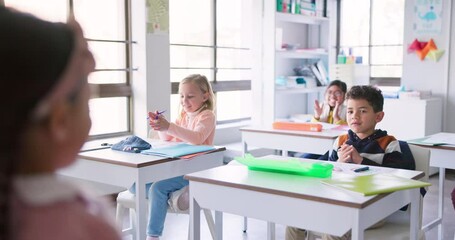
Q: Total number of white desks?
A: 4